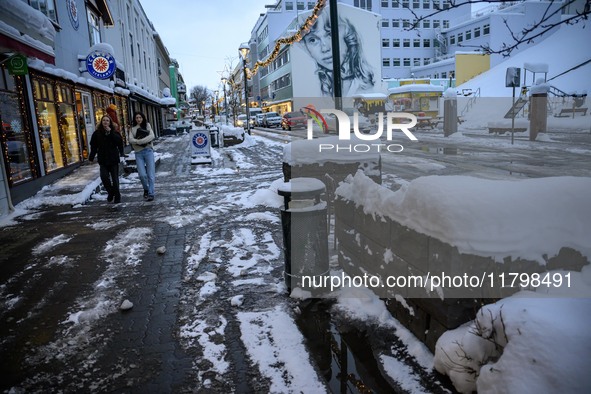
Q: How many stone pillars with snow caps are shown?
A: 2